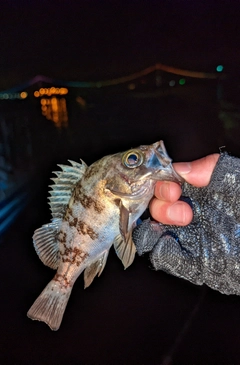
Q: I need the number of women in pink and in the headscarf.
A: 0